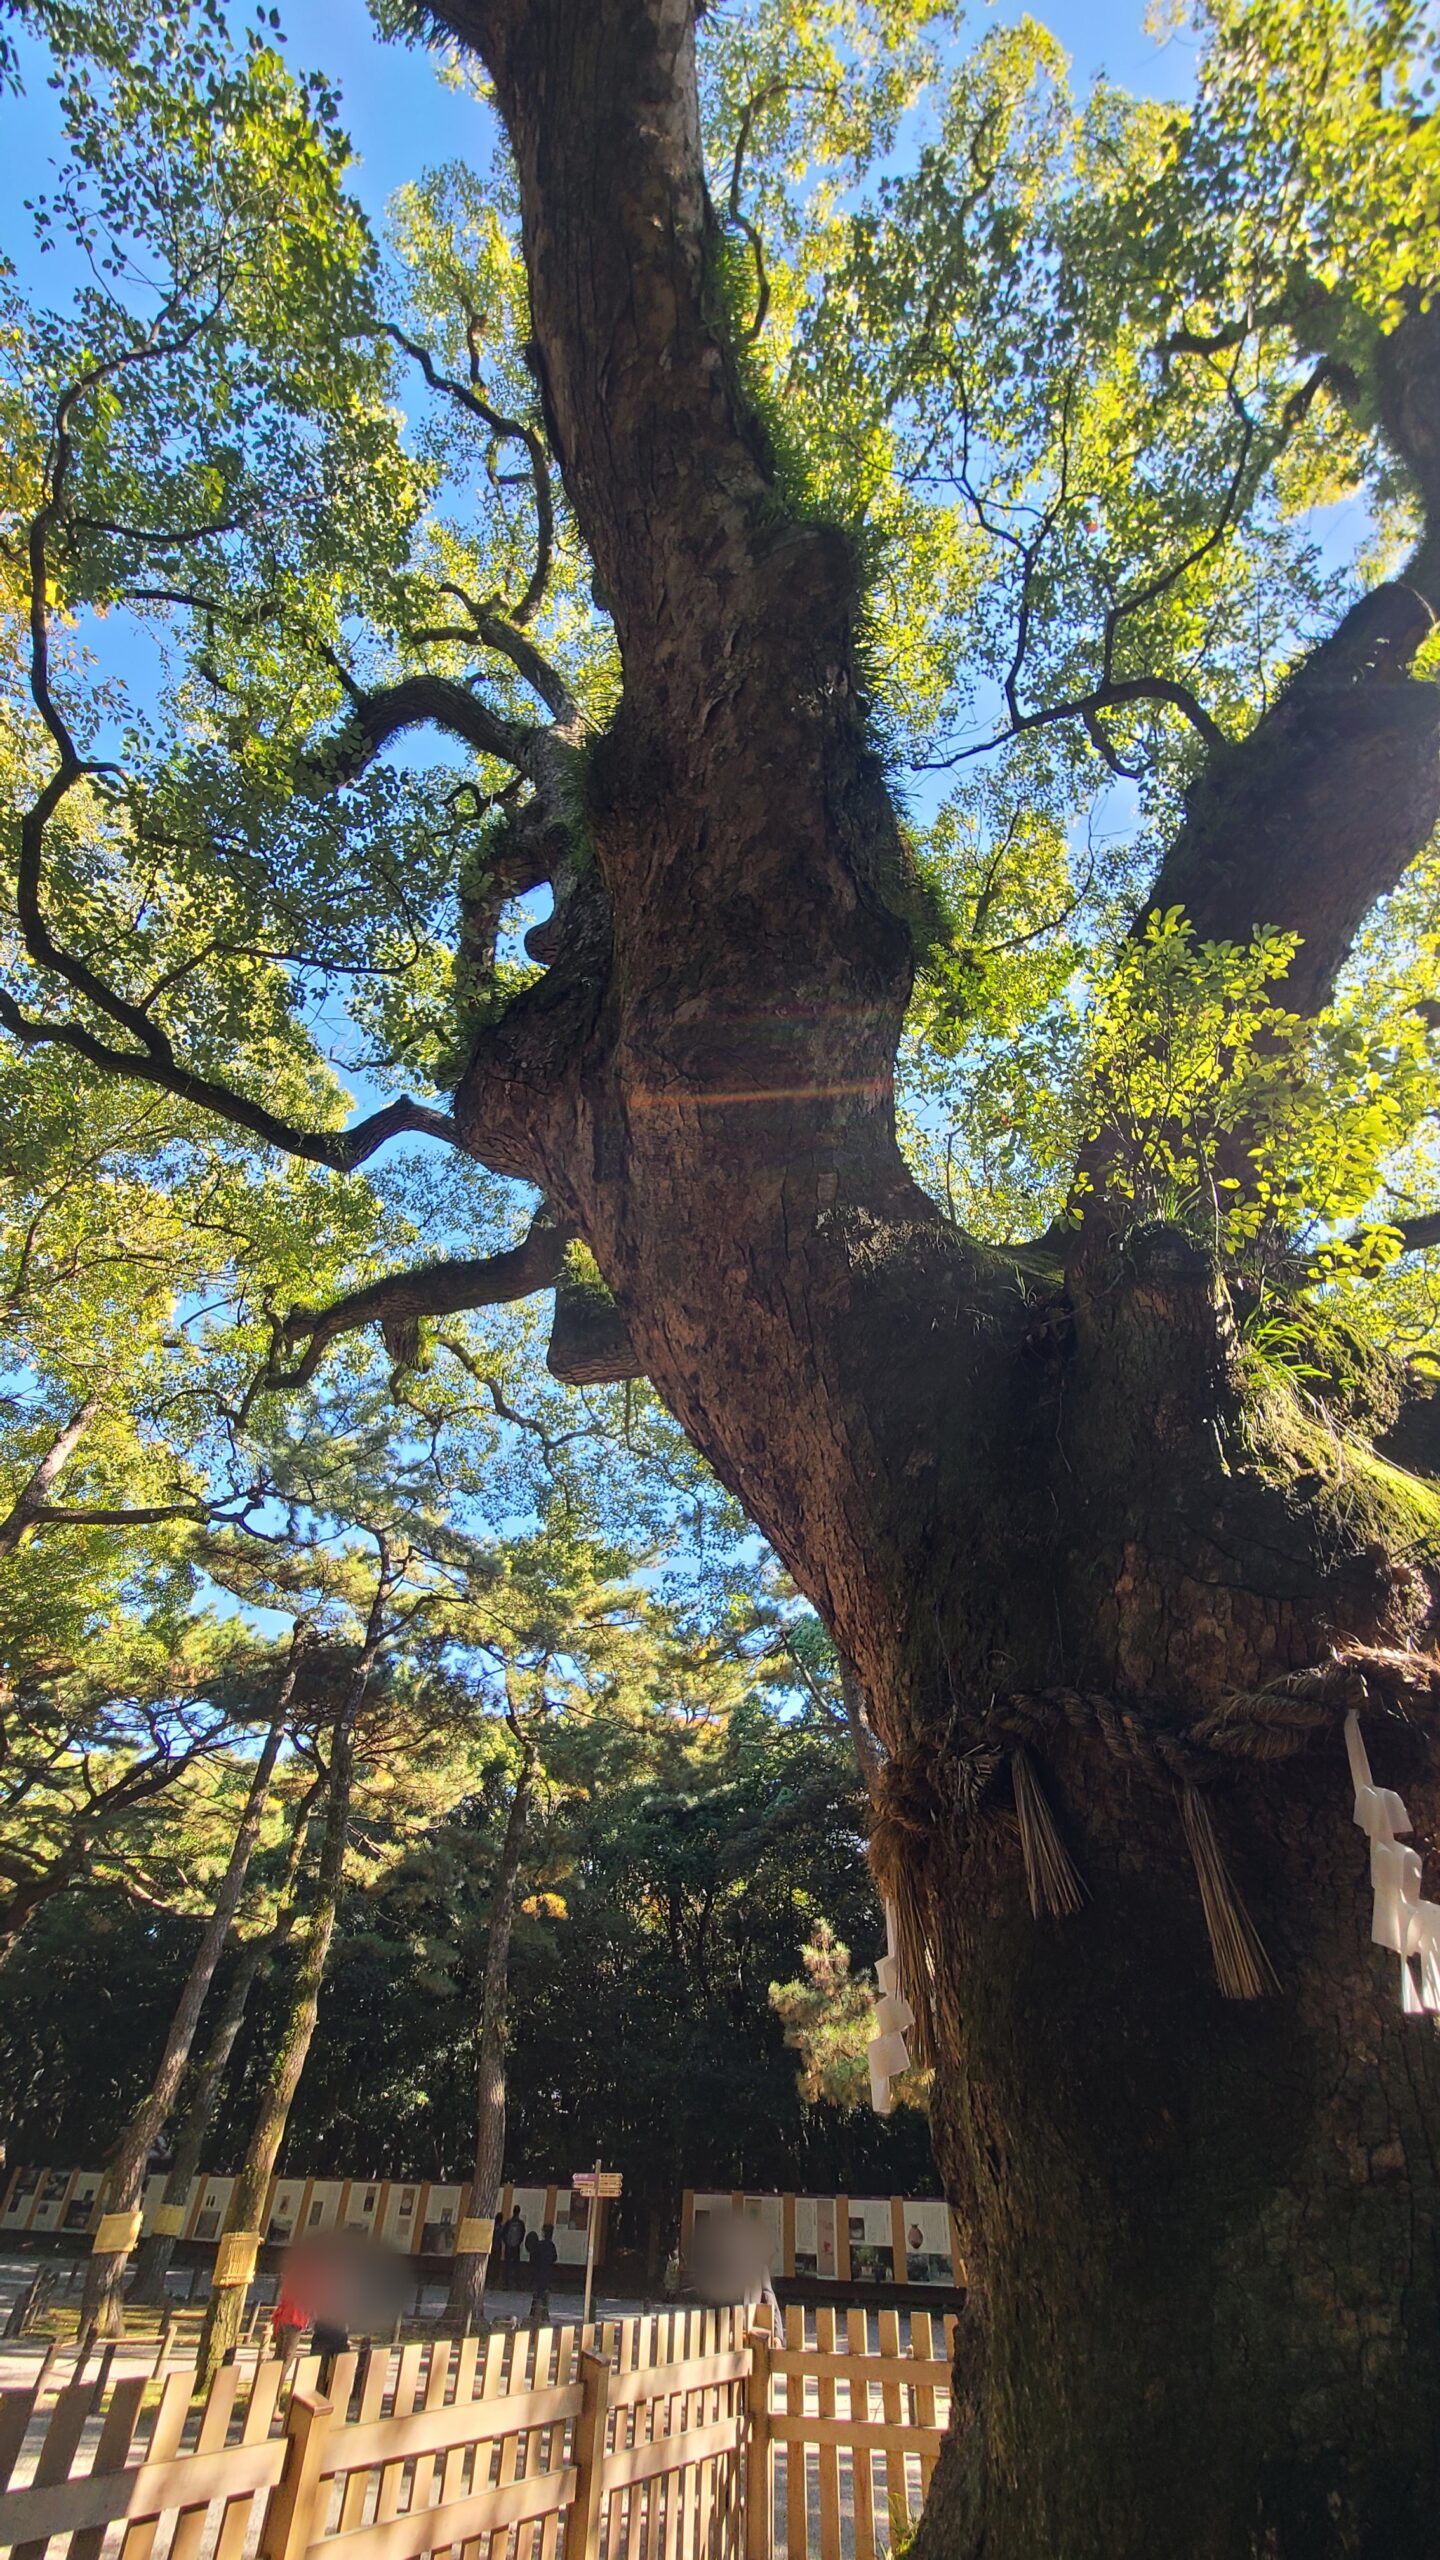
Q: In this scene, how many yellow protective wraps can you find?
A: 4